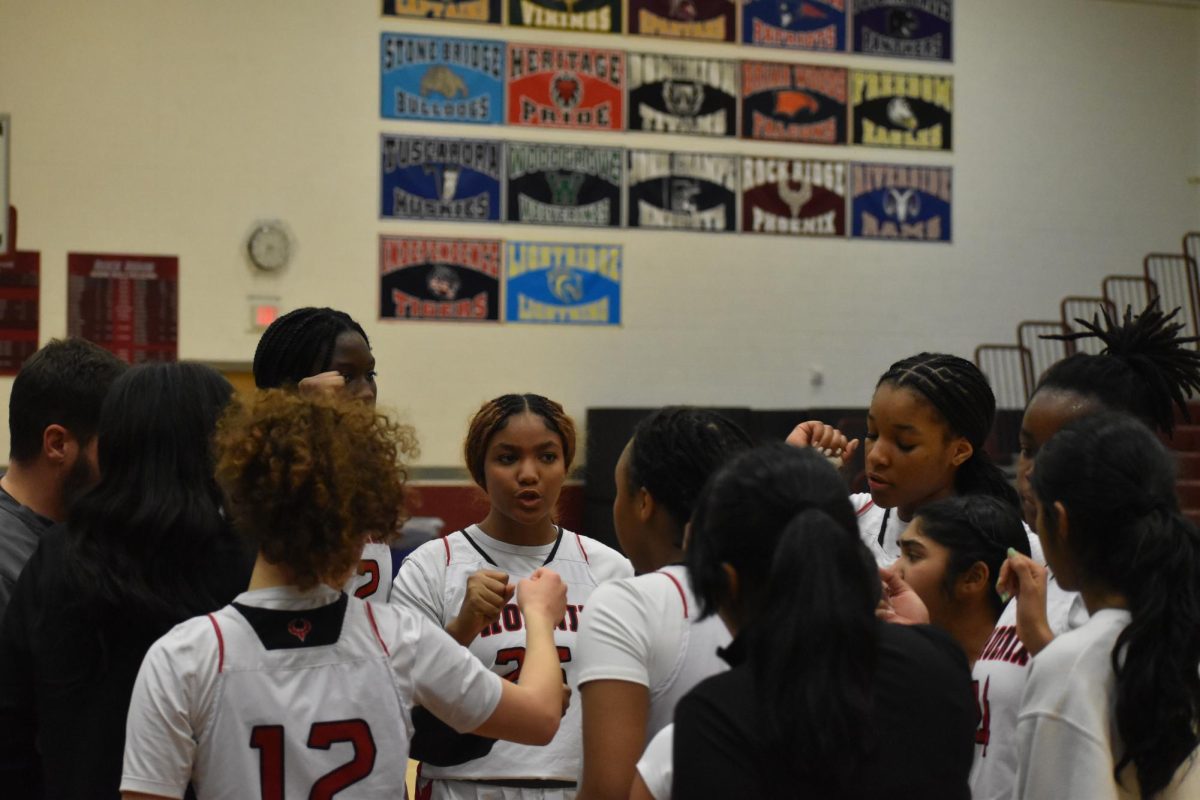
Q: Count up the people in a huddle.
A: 11